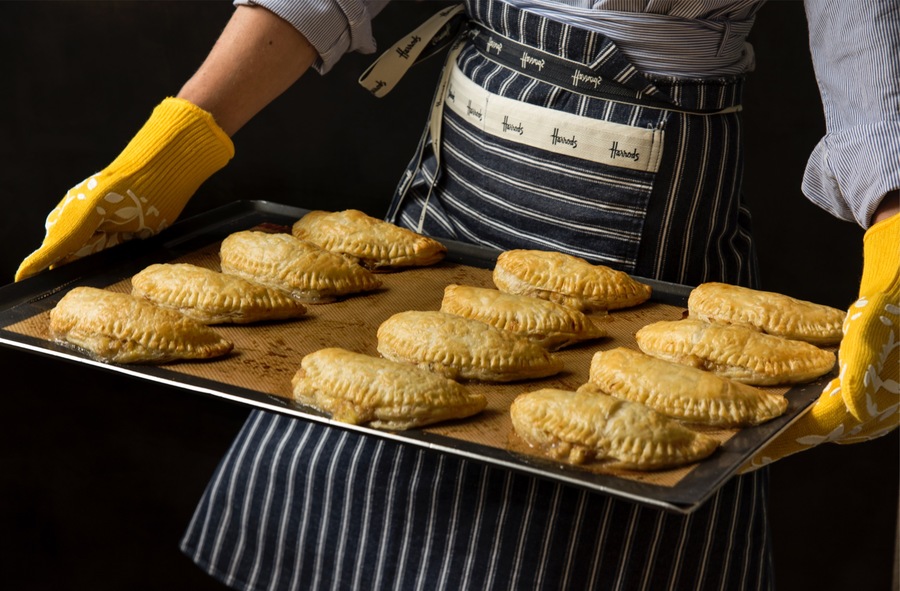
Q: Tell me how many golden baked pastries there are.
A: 12